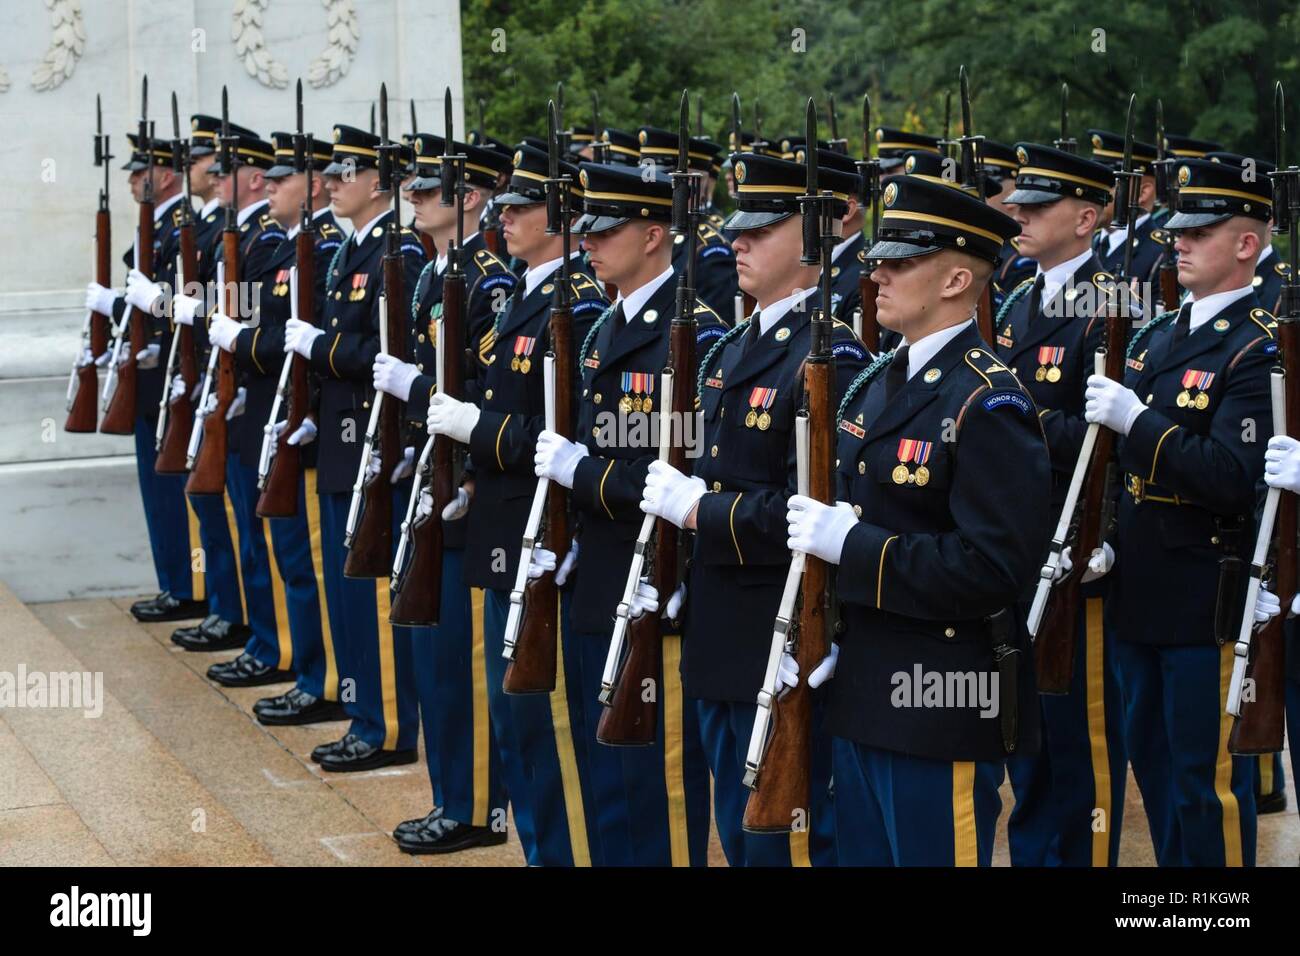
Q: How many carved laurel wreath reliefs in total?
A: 2